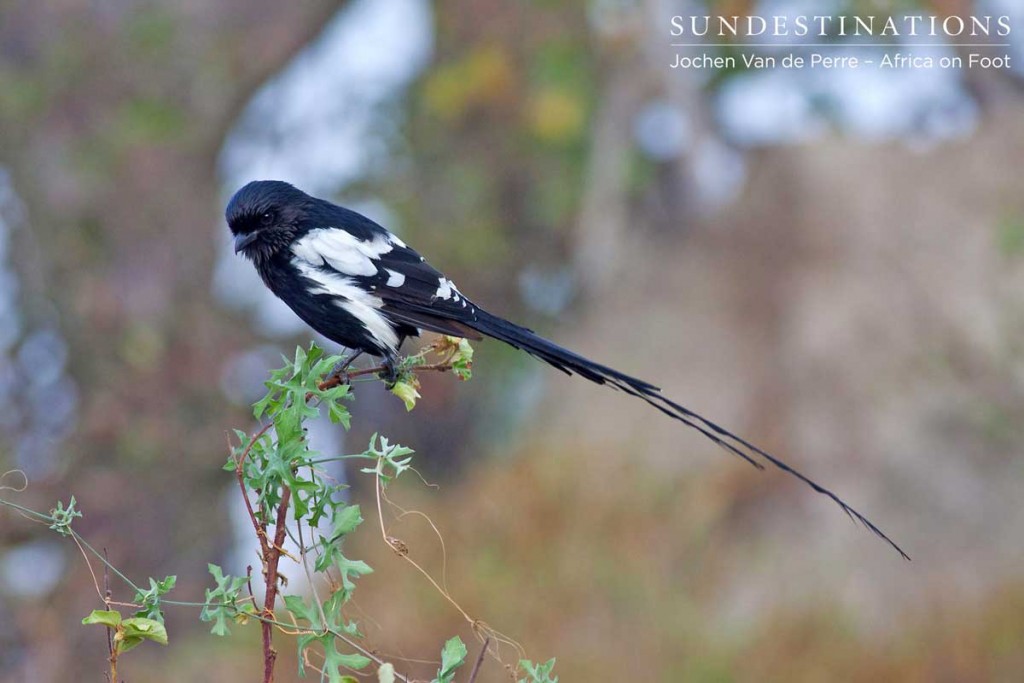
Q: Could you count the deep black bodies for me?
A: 1